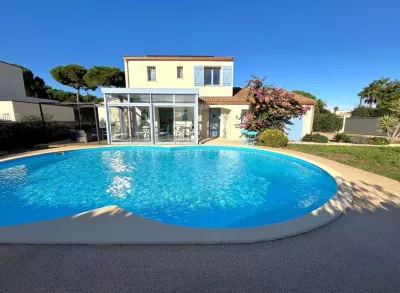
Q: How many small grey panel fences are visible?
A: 1